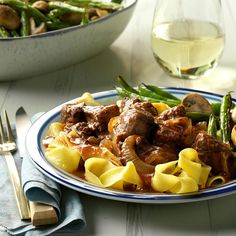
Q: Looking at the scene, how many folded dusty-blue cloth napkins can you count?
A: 1